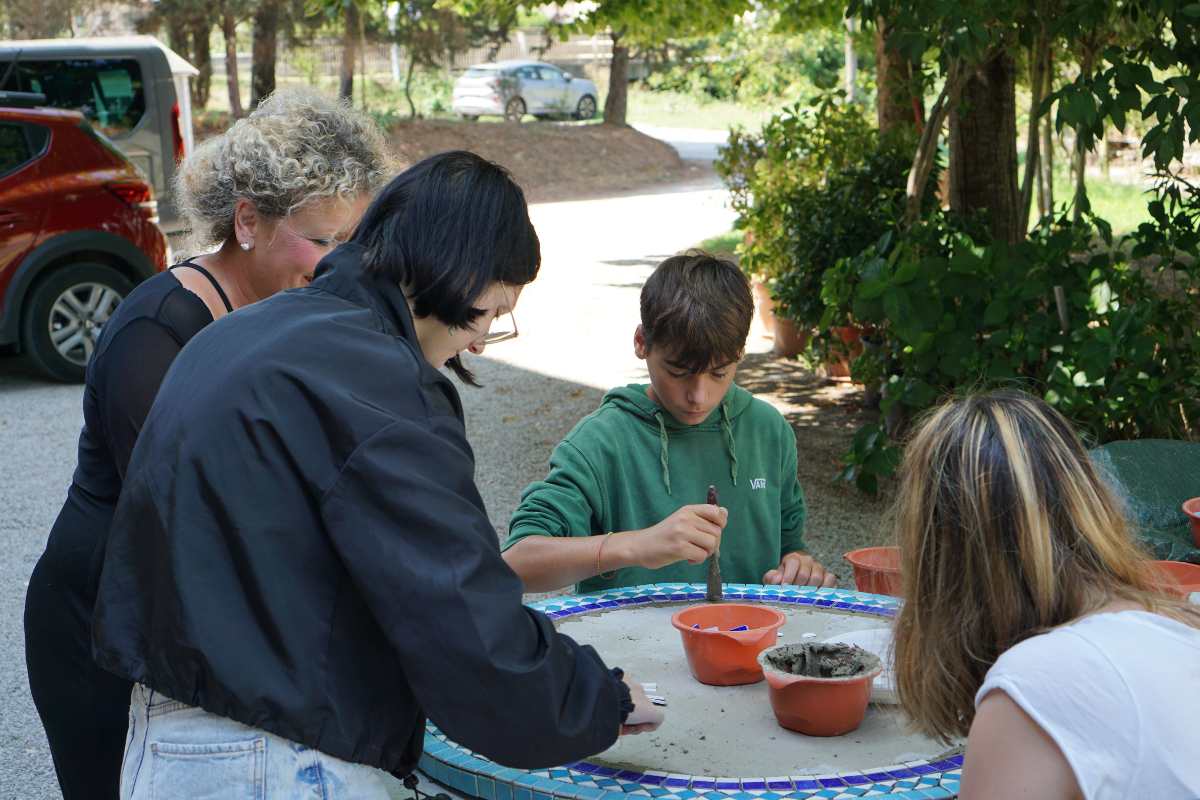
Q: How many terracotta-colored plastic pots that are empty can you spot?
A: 2